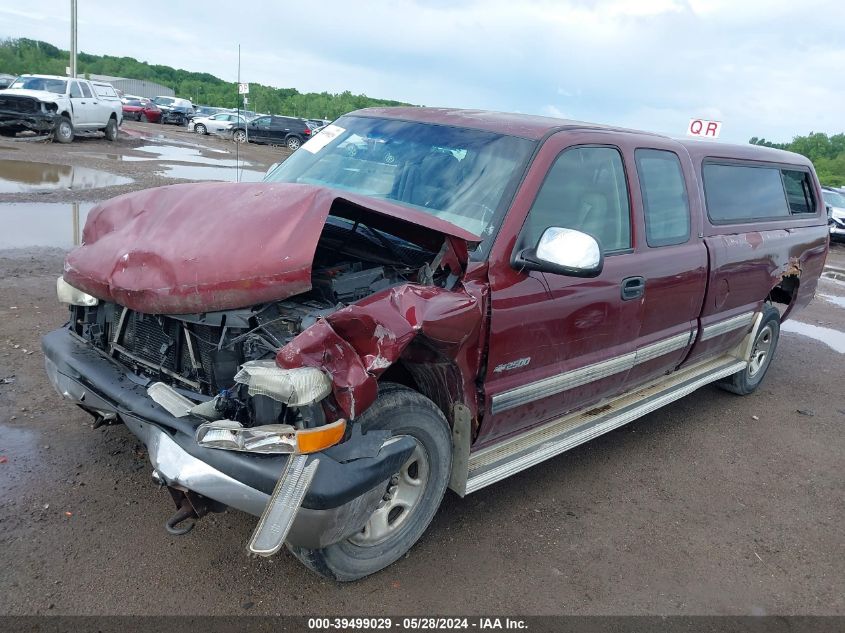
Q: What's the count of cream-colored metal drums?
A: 0